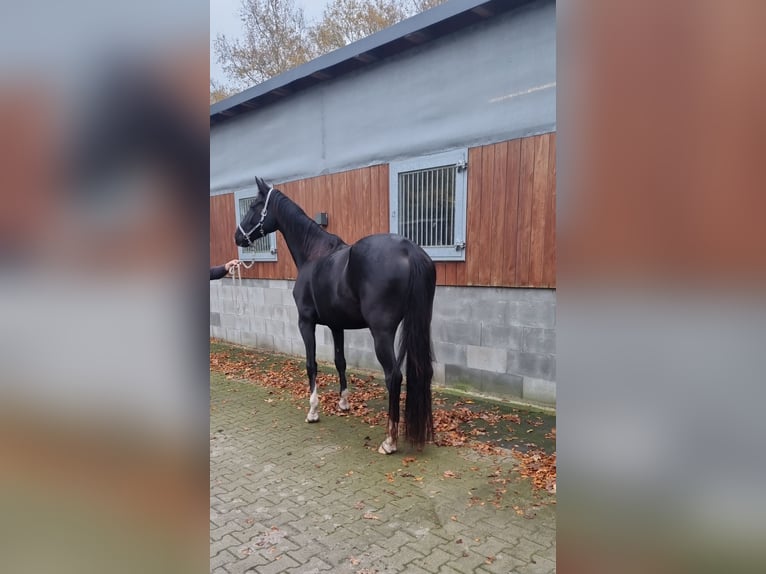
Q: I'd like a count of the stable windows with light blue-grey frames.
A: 2